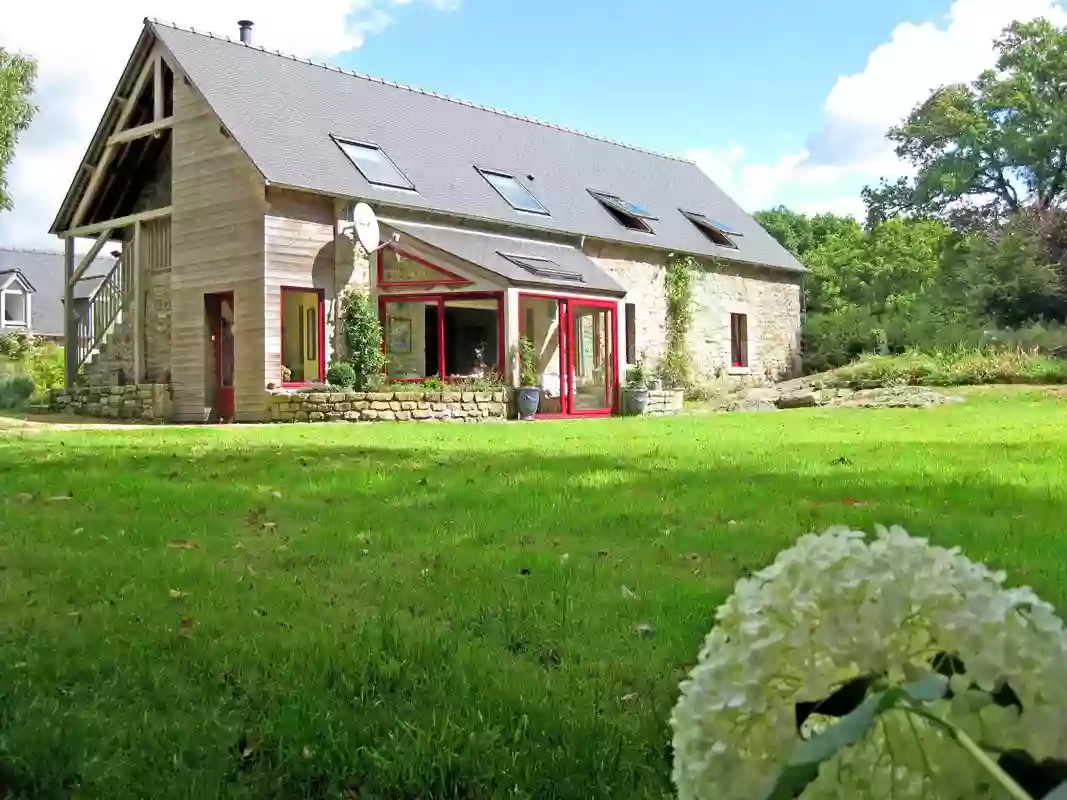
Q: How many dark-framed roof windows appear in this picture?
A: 5